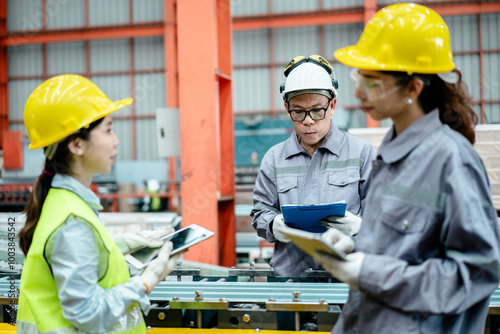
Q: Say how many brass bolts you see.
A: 2